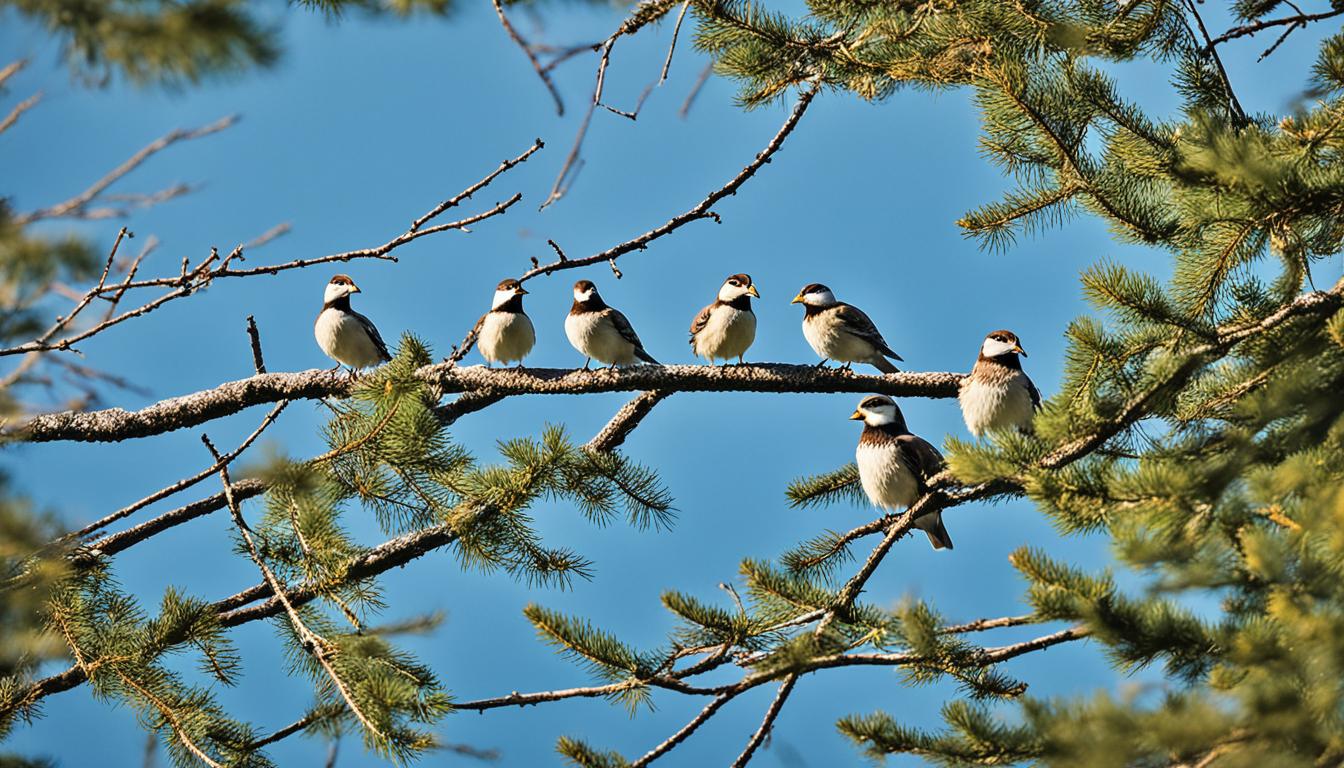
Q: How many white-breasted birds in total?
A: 7